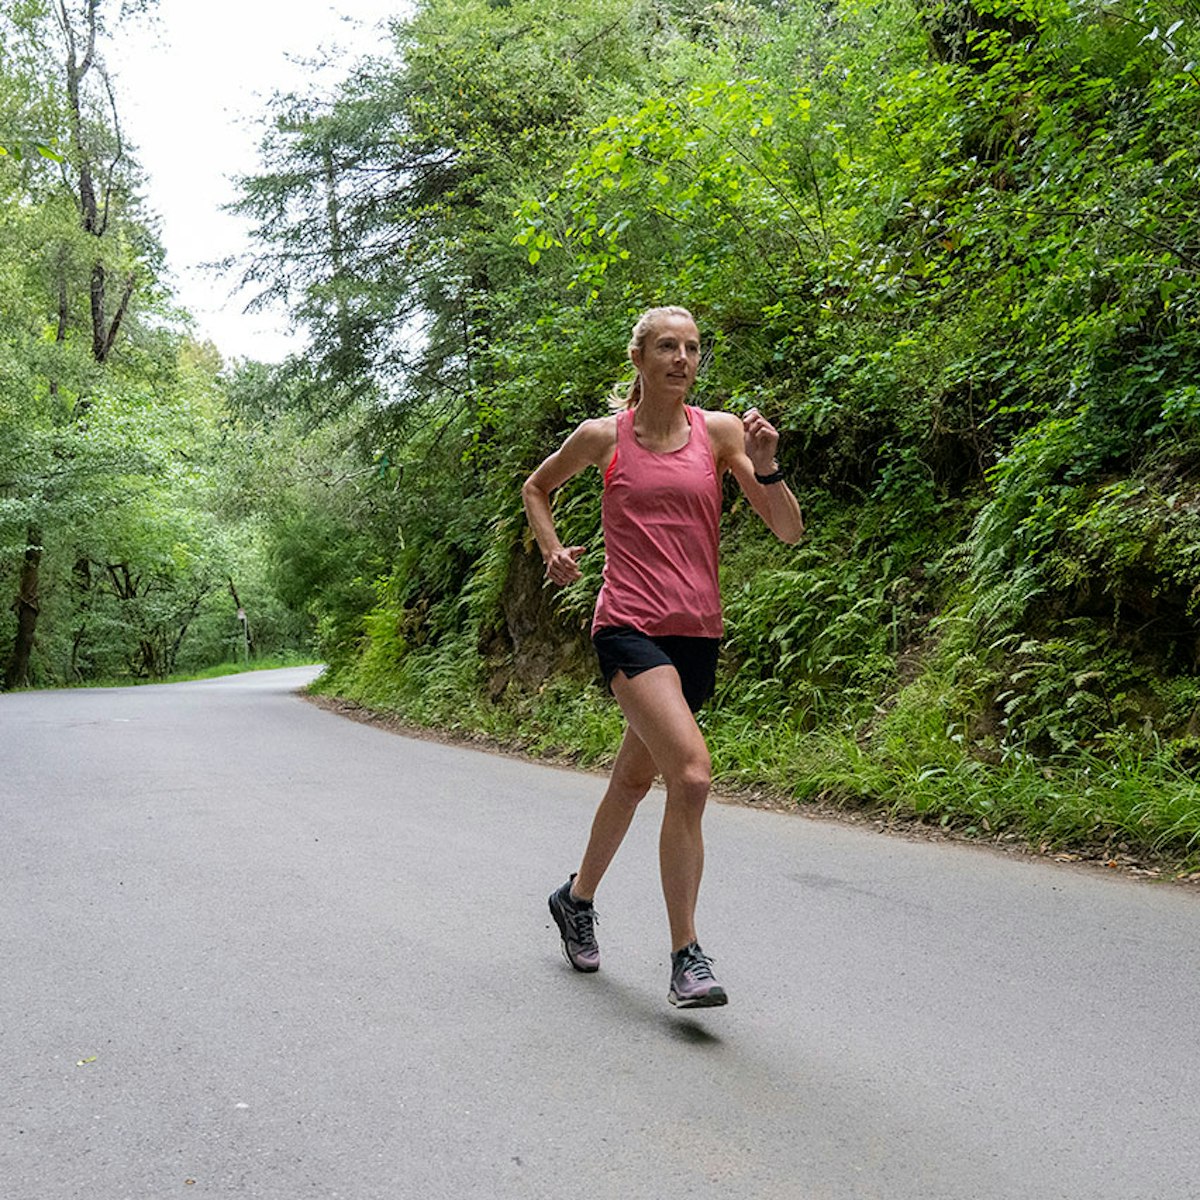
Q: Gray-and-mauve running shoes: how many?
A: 2